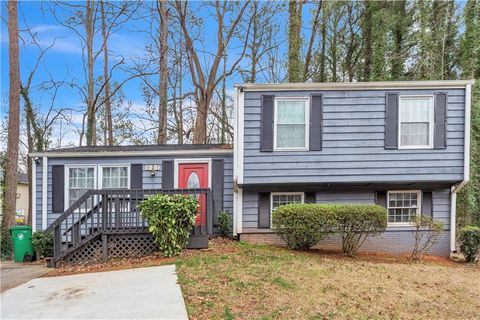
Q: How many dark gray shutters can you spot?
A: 12